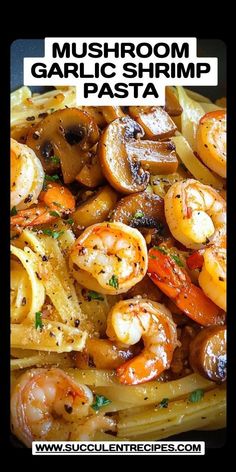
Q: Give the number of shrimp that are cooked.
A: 7